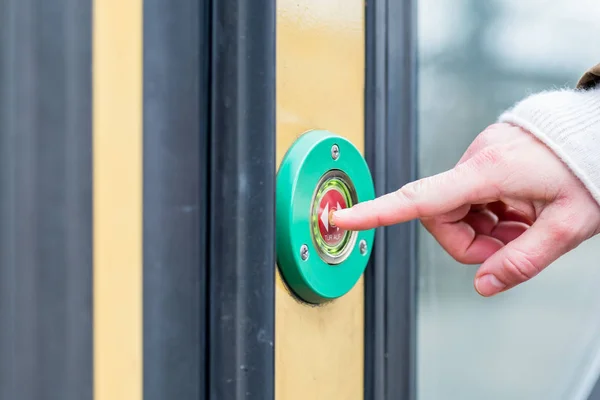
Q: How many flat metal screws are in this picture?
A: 3